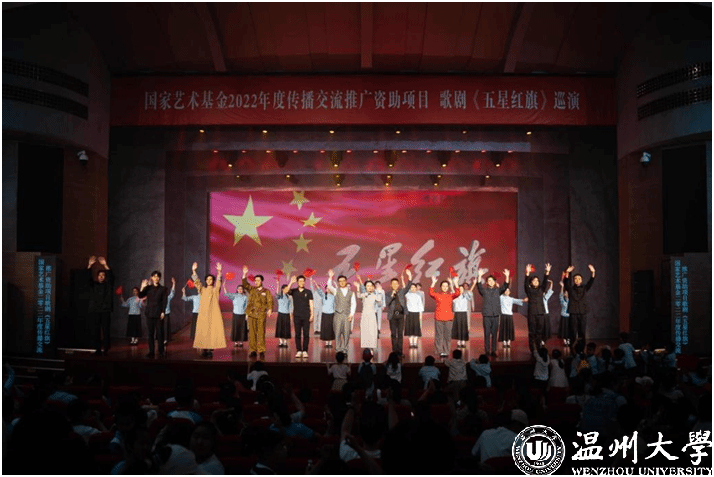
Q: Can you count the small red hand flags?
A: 14